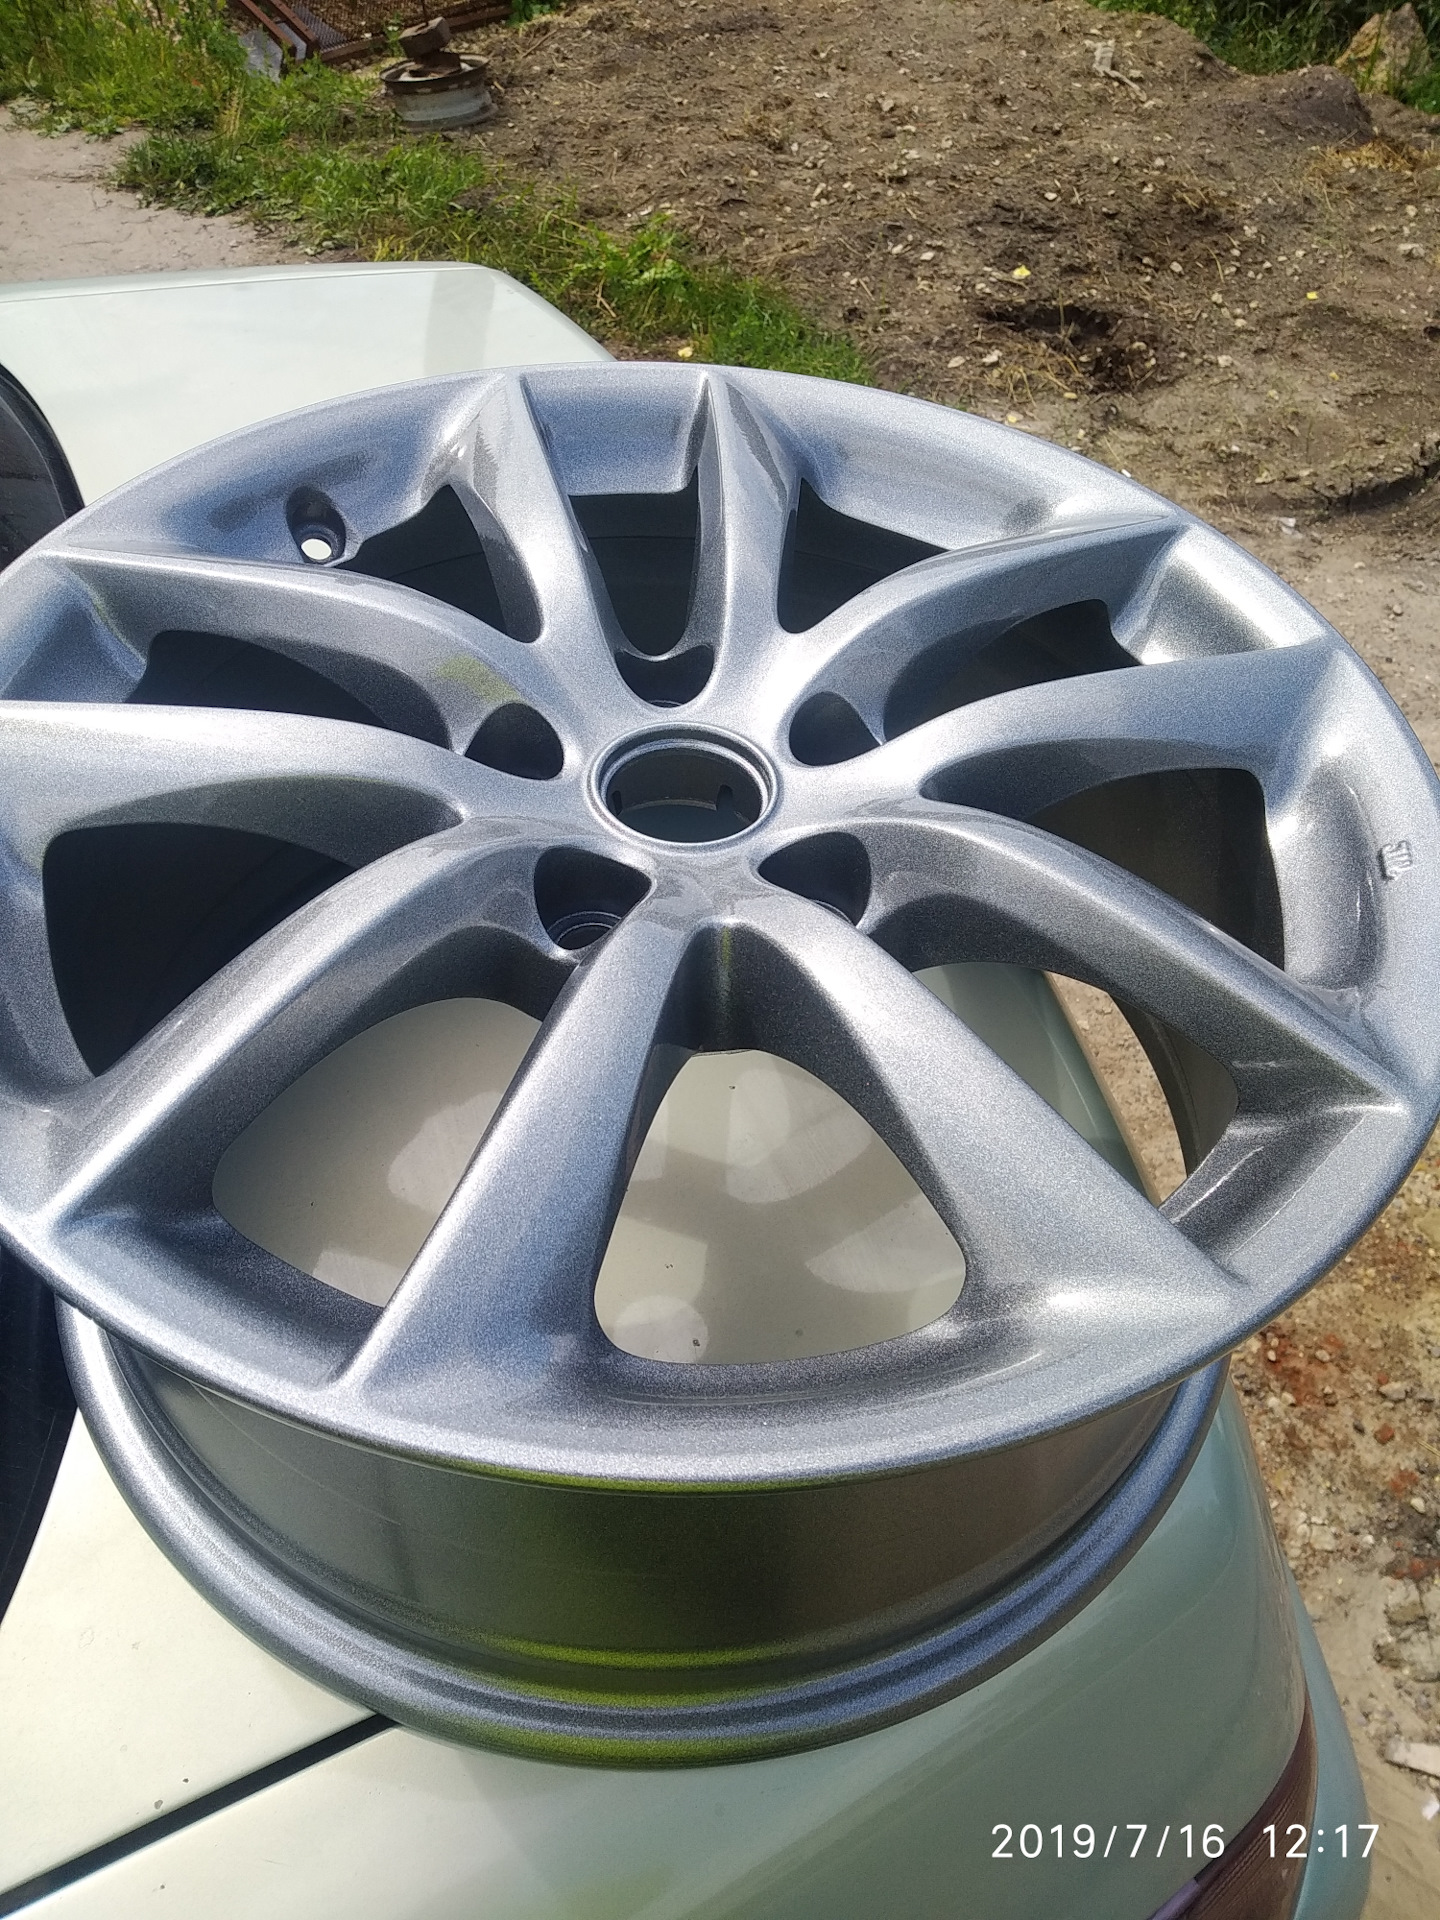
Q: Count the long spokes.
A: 10